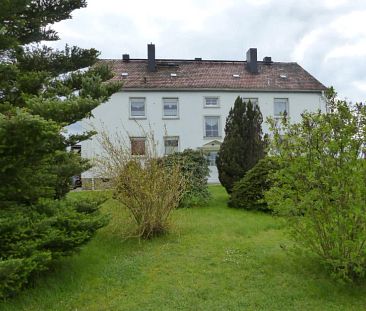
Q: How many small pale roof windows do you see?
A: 4